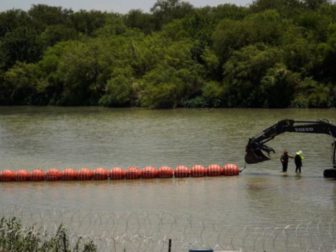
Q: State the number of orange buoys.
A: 15